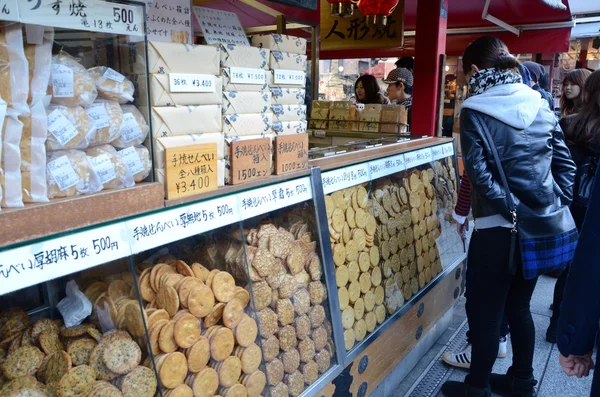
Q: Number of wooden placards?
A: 3